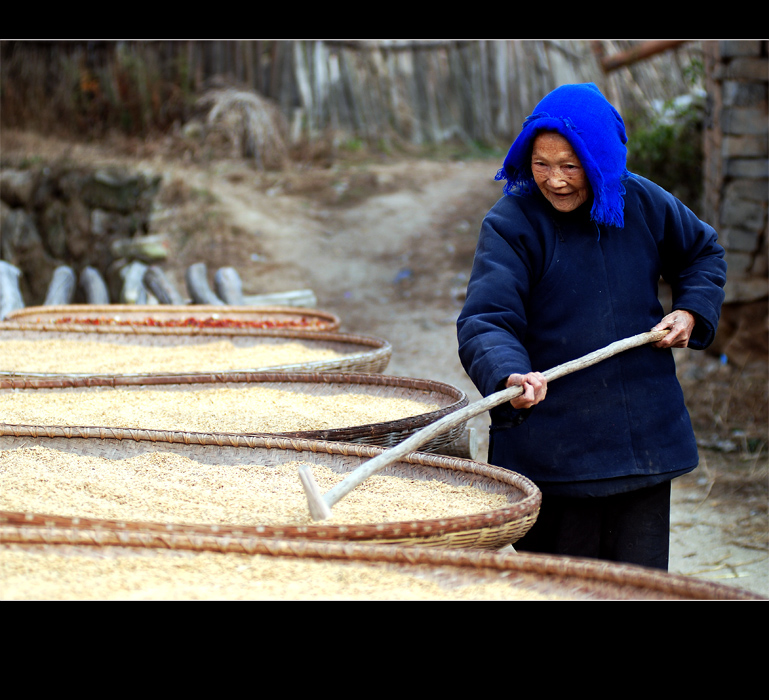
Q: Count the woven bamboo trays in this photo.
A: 5